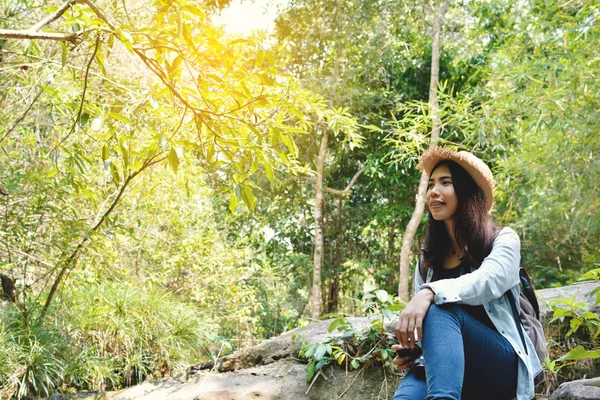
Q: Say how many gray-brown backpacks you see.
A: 1